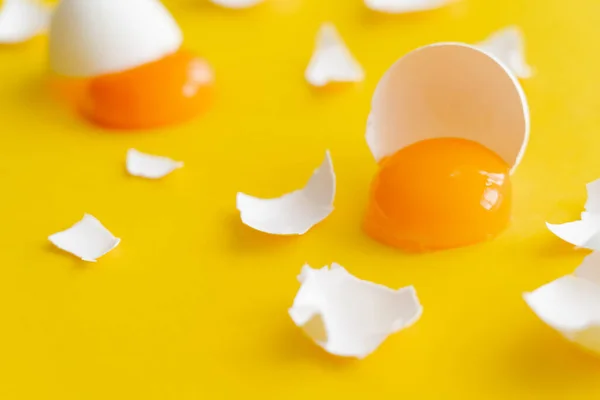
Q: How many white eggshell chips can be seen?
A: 11